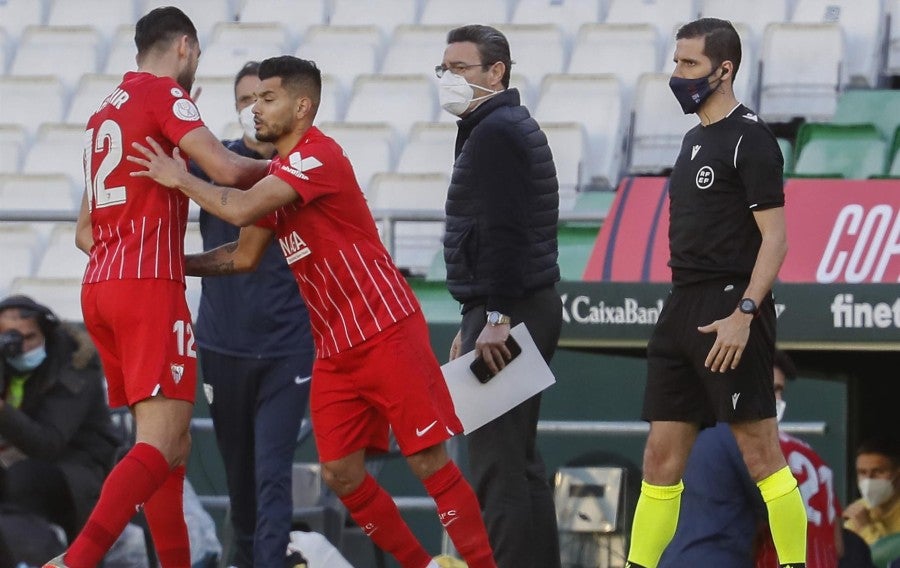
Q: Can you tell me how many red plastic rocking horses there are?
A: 0